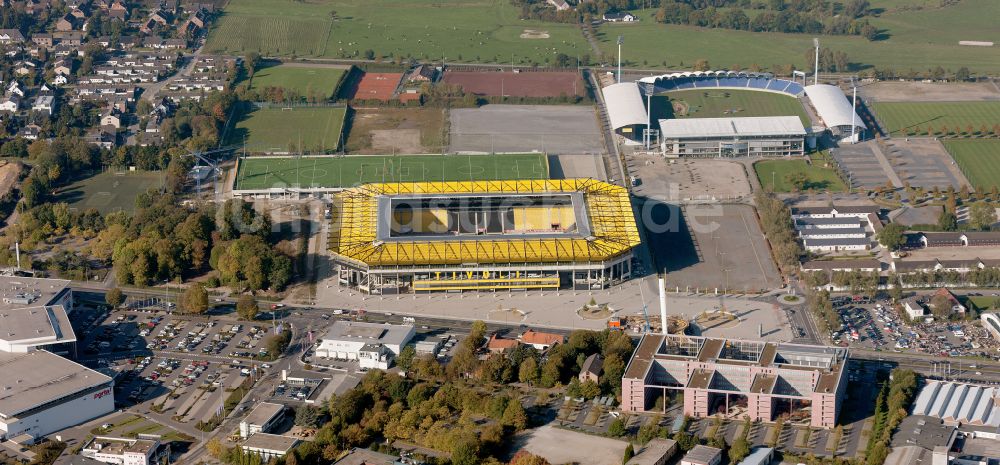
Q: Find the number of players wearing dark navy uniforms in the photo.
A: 0